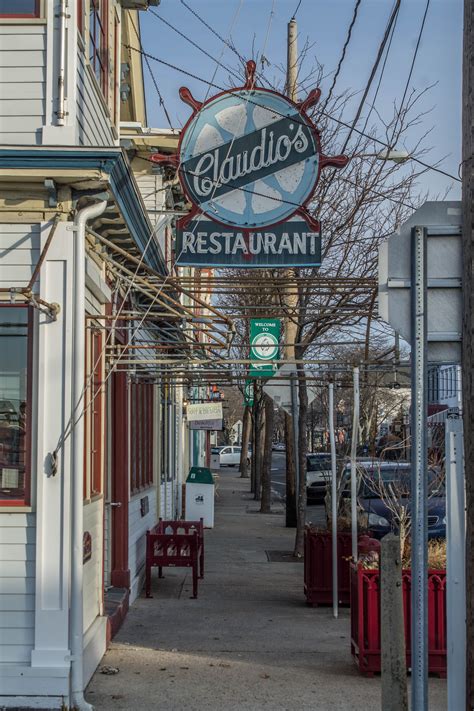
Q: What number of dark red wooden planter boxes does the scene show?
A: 2